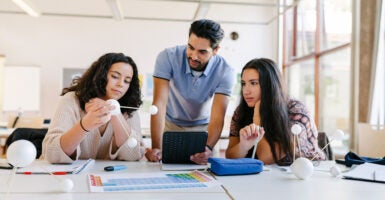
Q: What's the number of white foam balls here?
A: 9